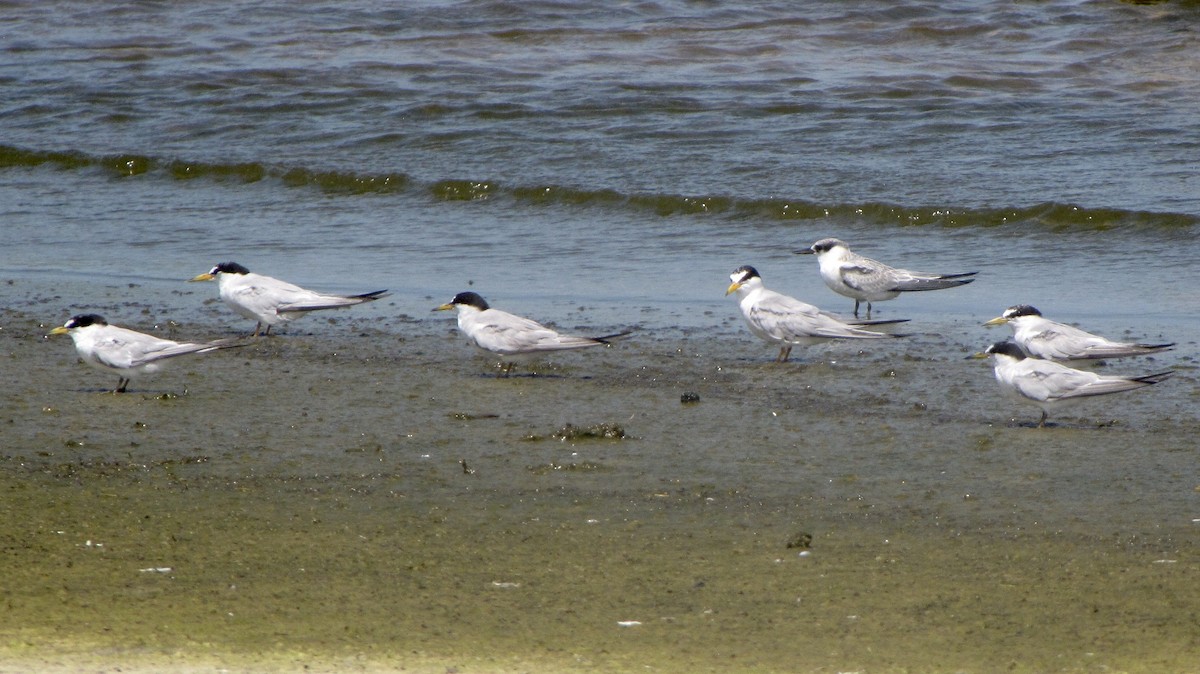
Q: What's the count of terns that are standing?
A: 7